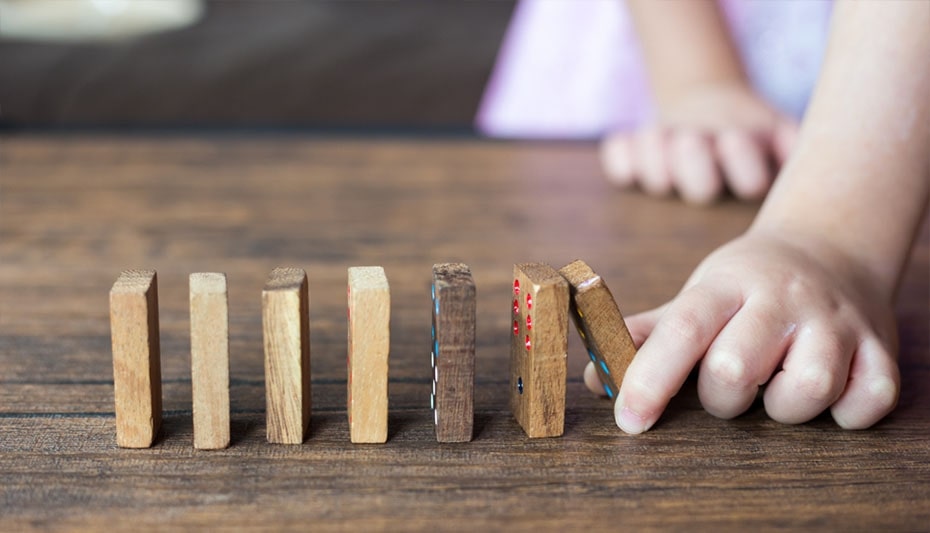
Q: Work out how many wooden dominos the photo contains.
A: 7